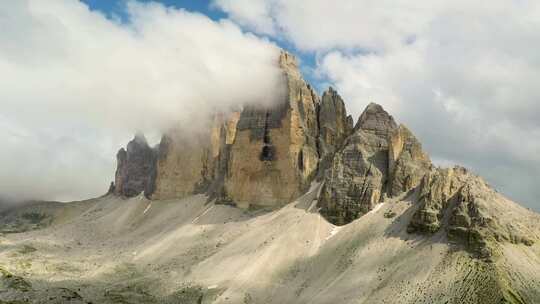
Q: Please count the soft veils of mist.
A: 1